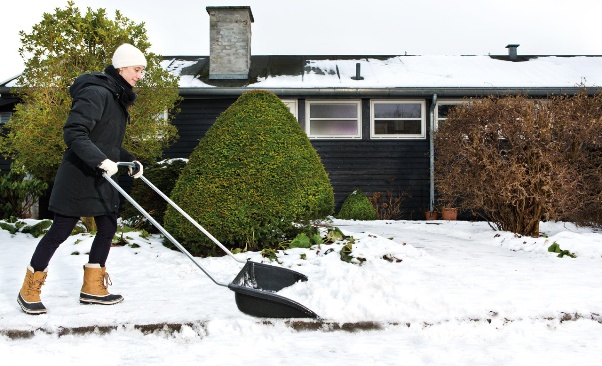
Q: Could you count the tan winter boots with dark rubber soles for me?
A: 2